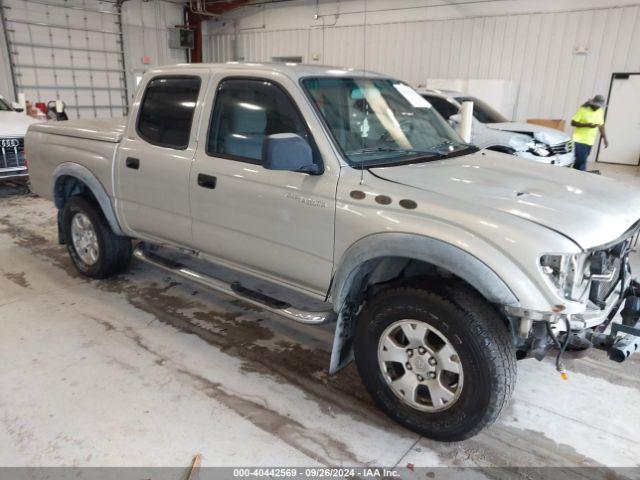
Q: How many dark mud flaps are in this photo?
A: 2